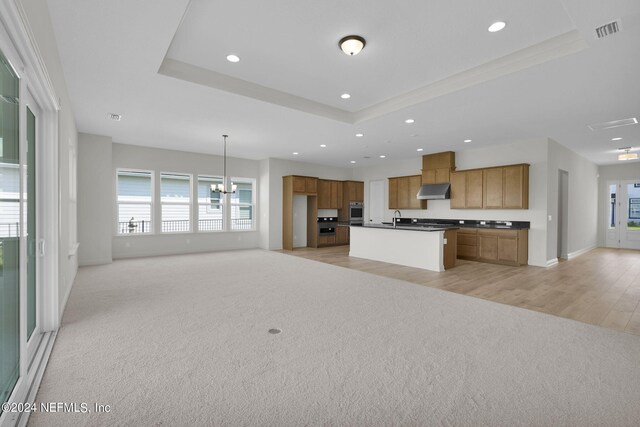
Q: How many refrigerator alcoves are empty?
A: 1